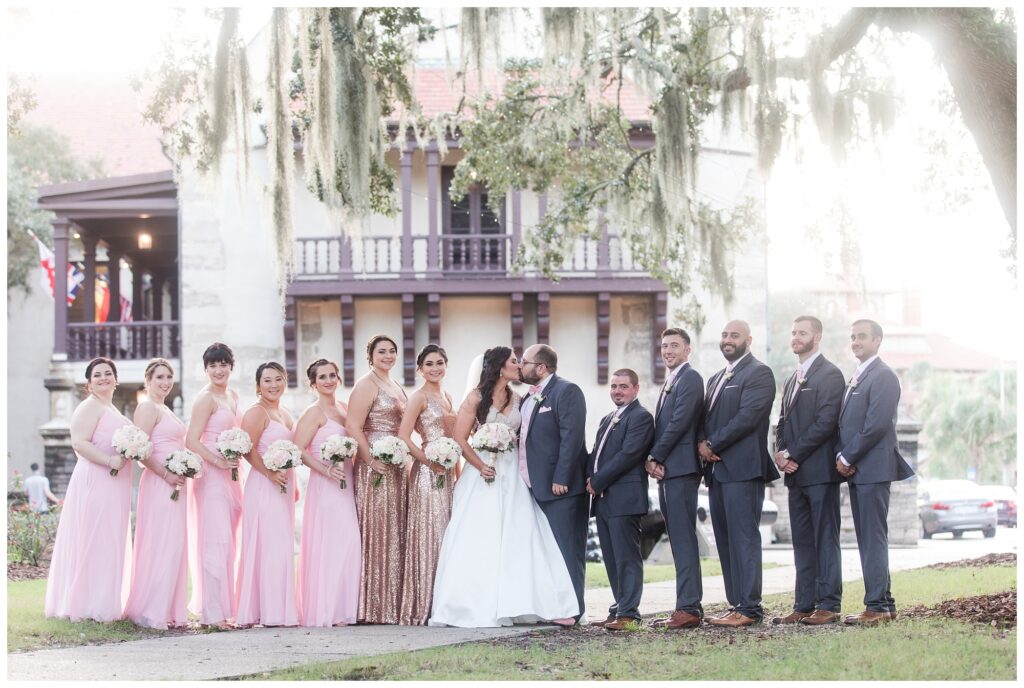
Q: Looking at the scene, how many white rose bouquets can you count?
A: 8